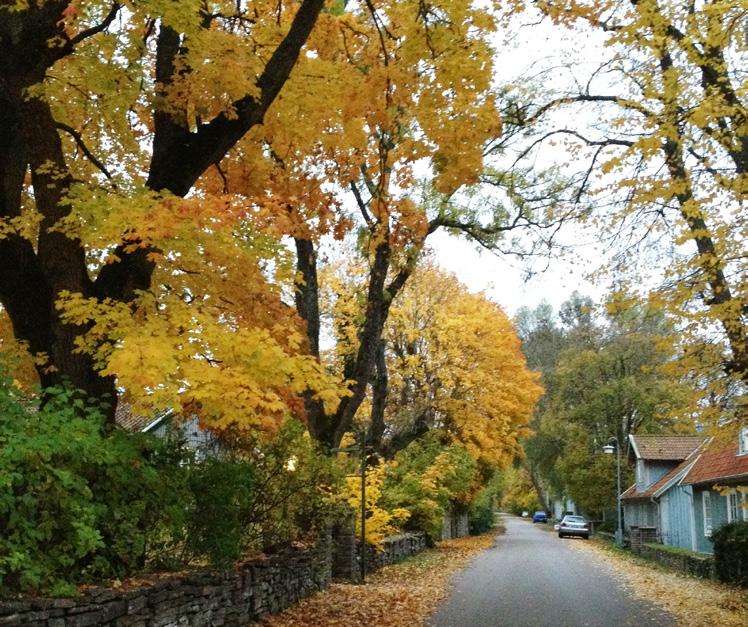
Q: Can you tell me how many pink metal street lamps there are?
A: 0